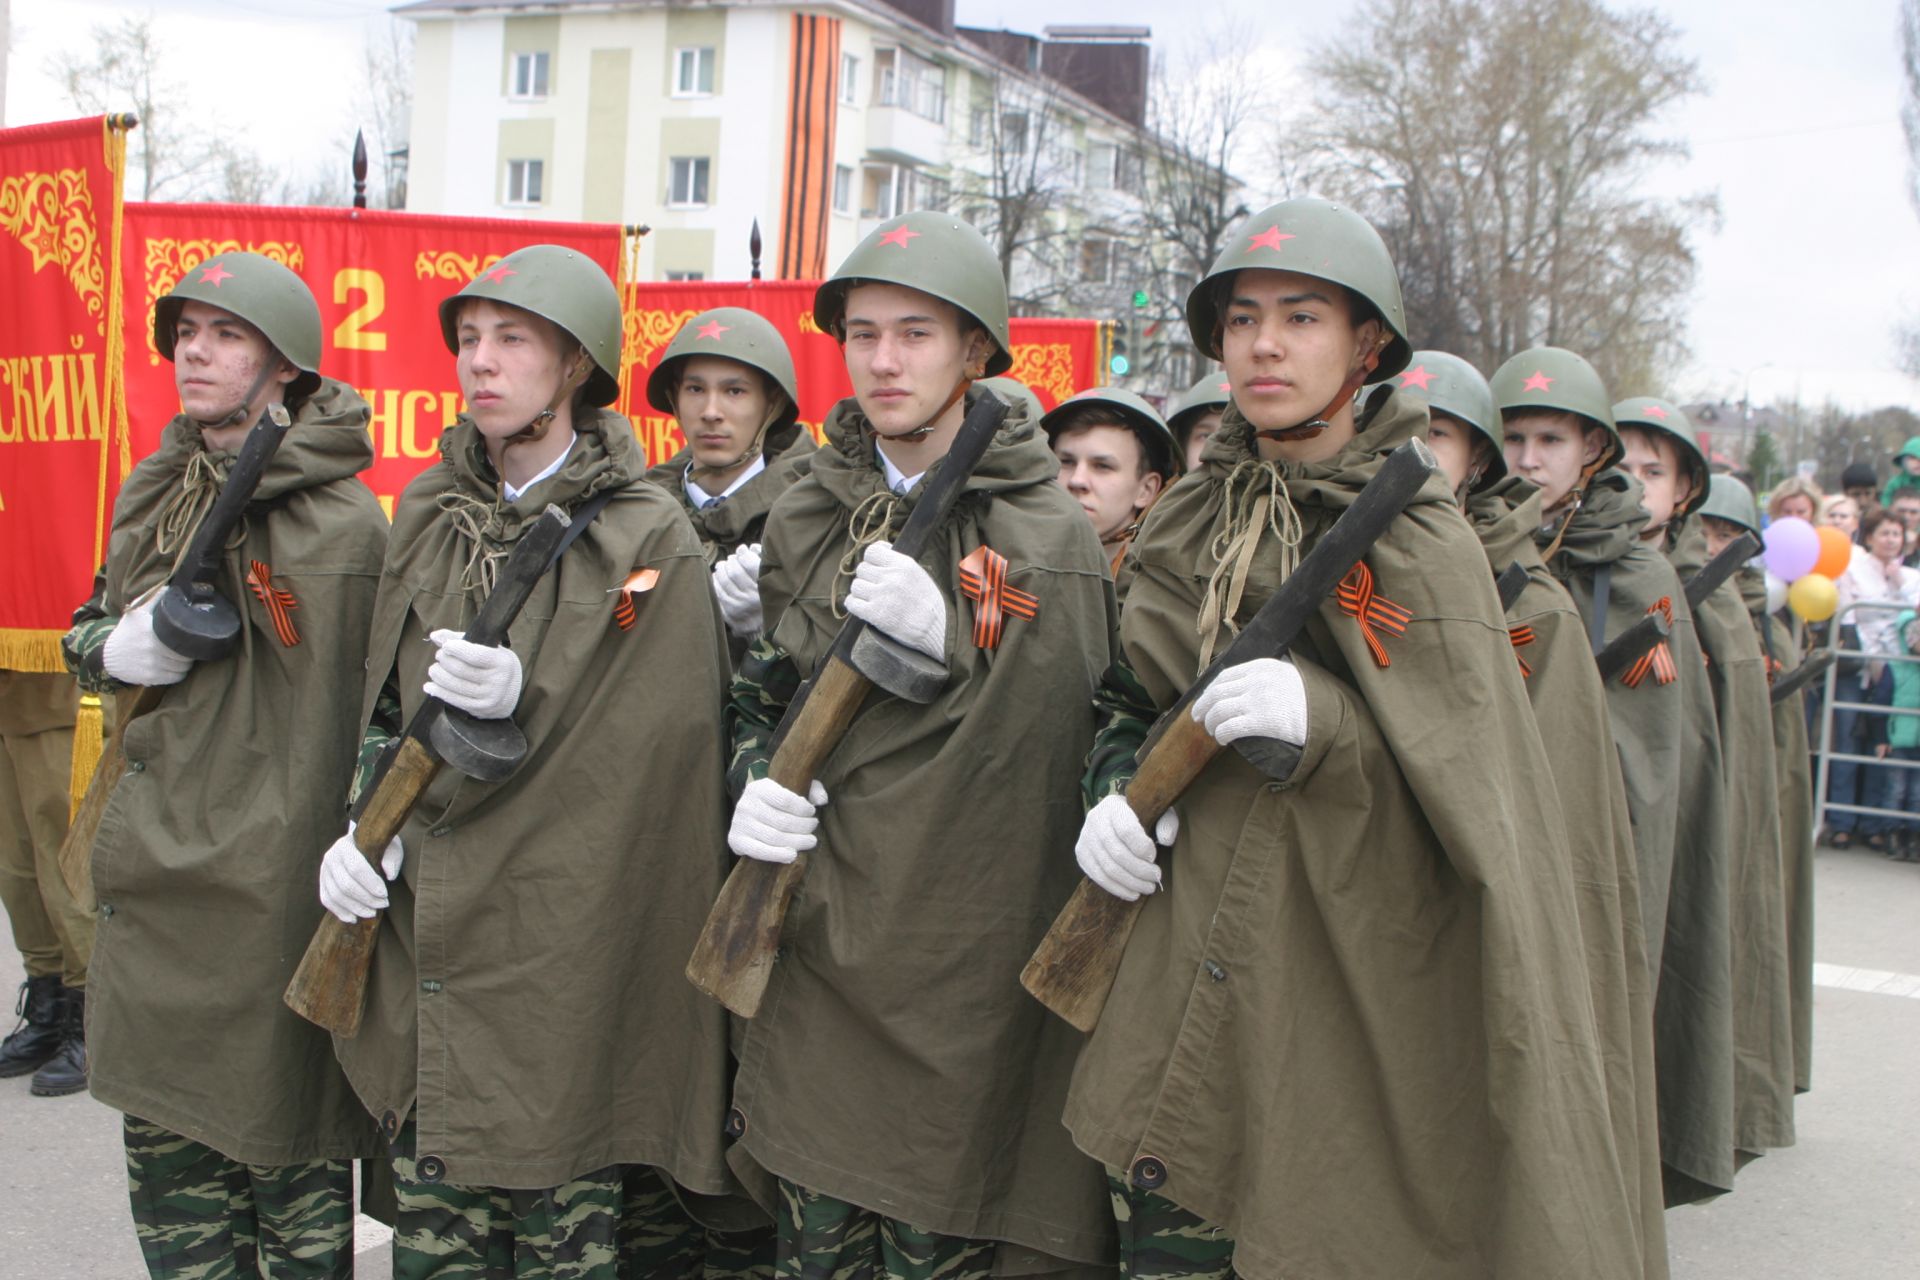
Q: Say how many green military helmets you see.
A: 12